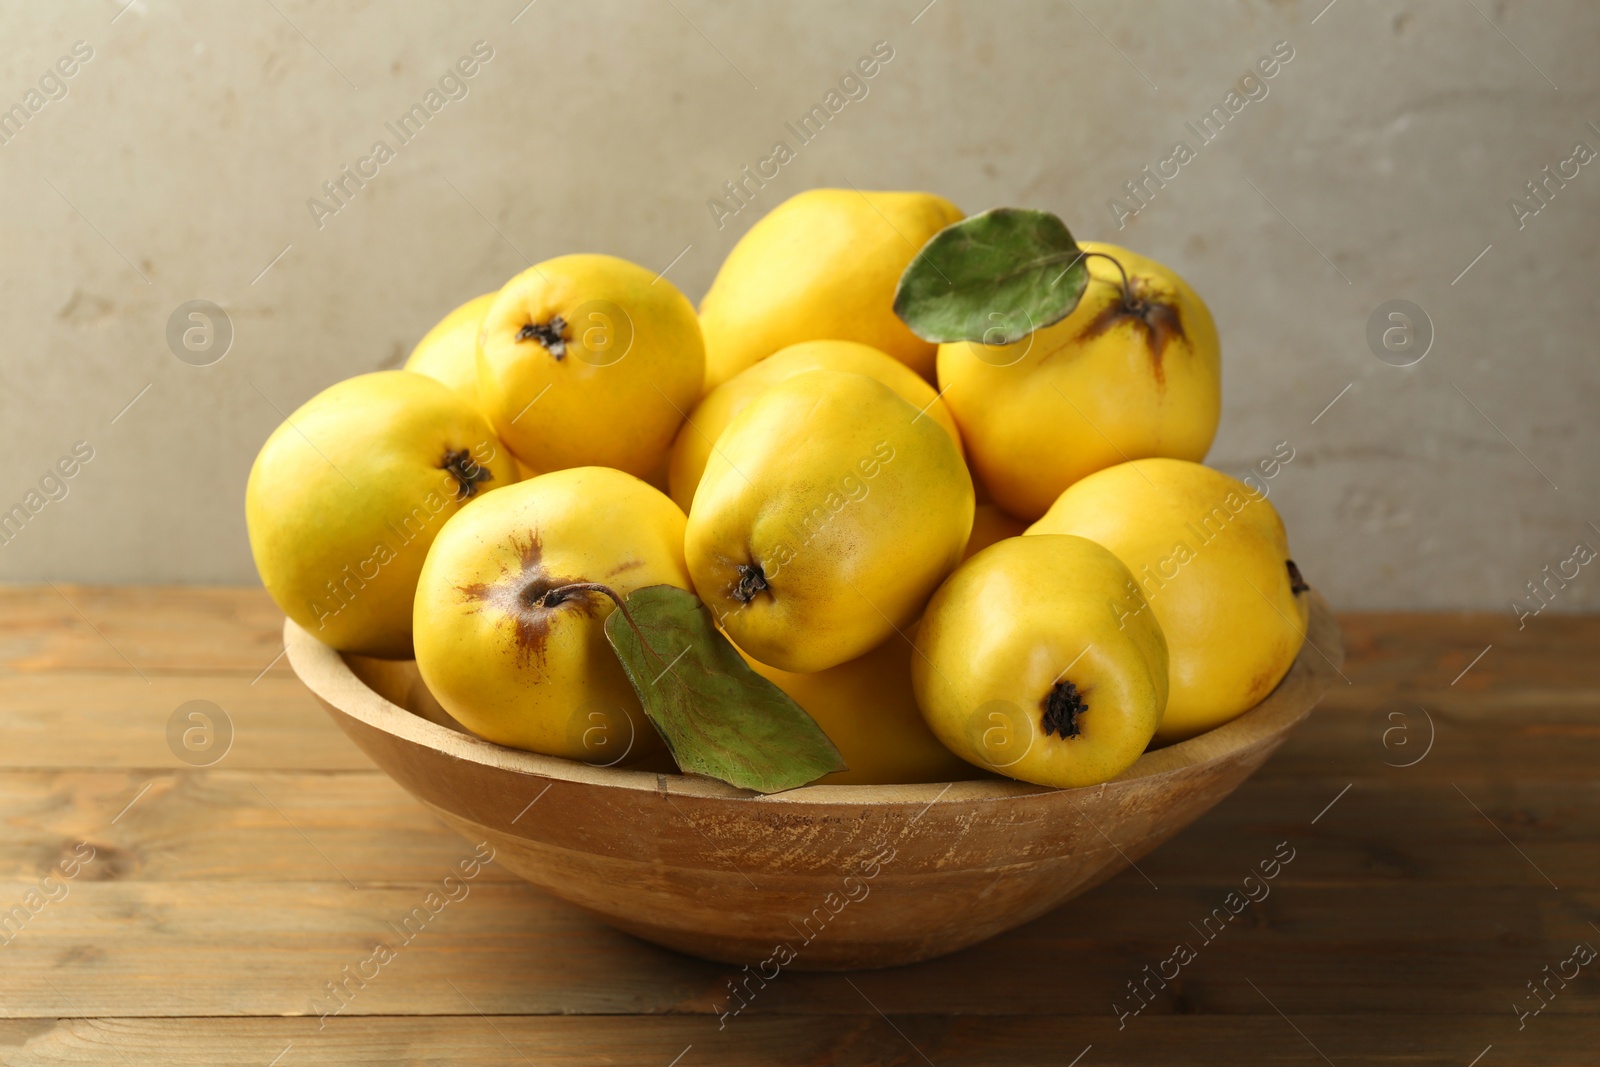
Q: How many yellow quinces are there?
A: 11